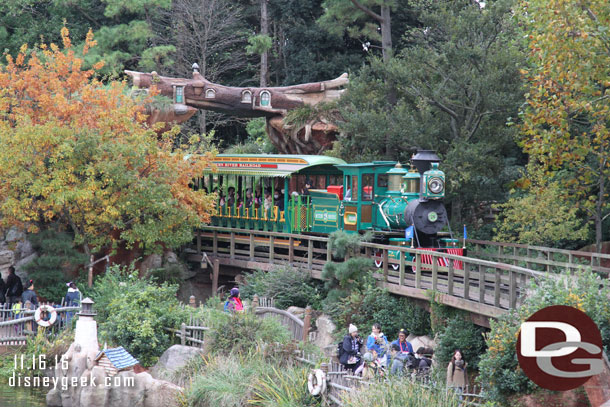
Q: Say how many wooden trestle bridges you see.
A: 1